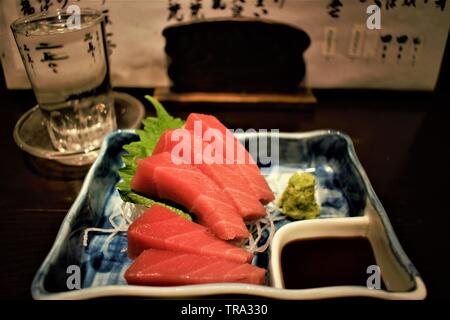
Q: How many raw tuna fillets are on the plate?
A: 5